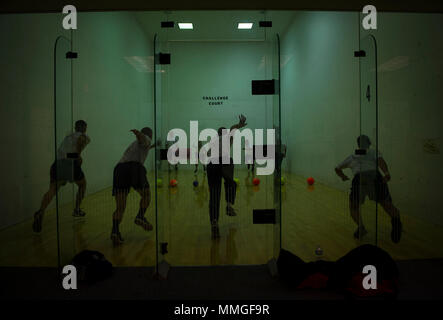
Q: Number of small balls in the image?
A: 7